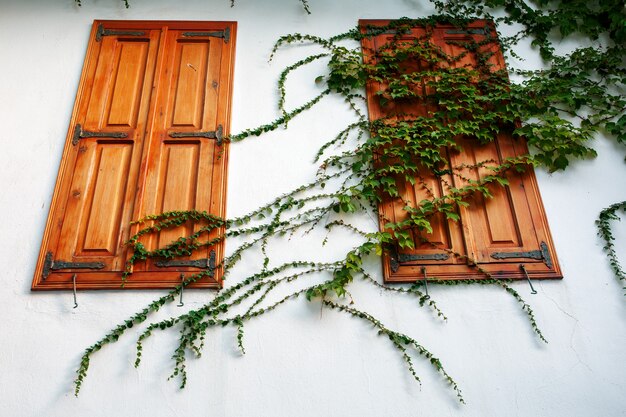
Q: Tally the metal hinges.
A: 10